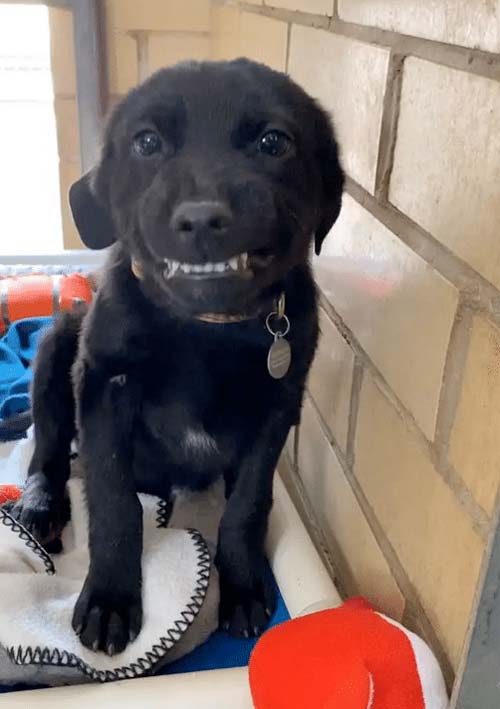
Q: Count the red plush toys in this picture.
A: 1